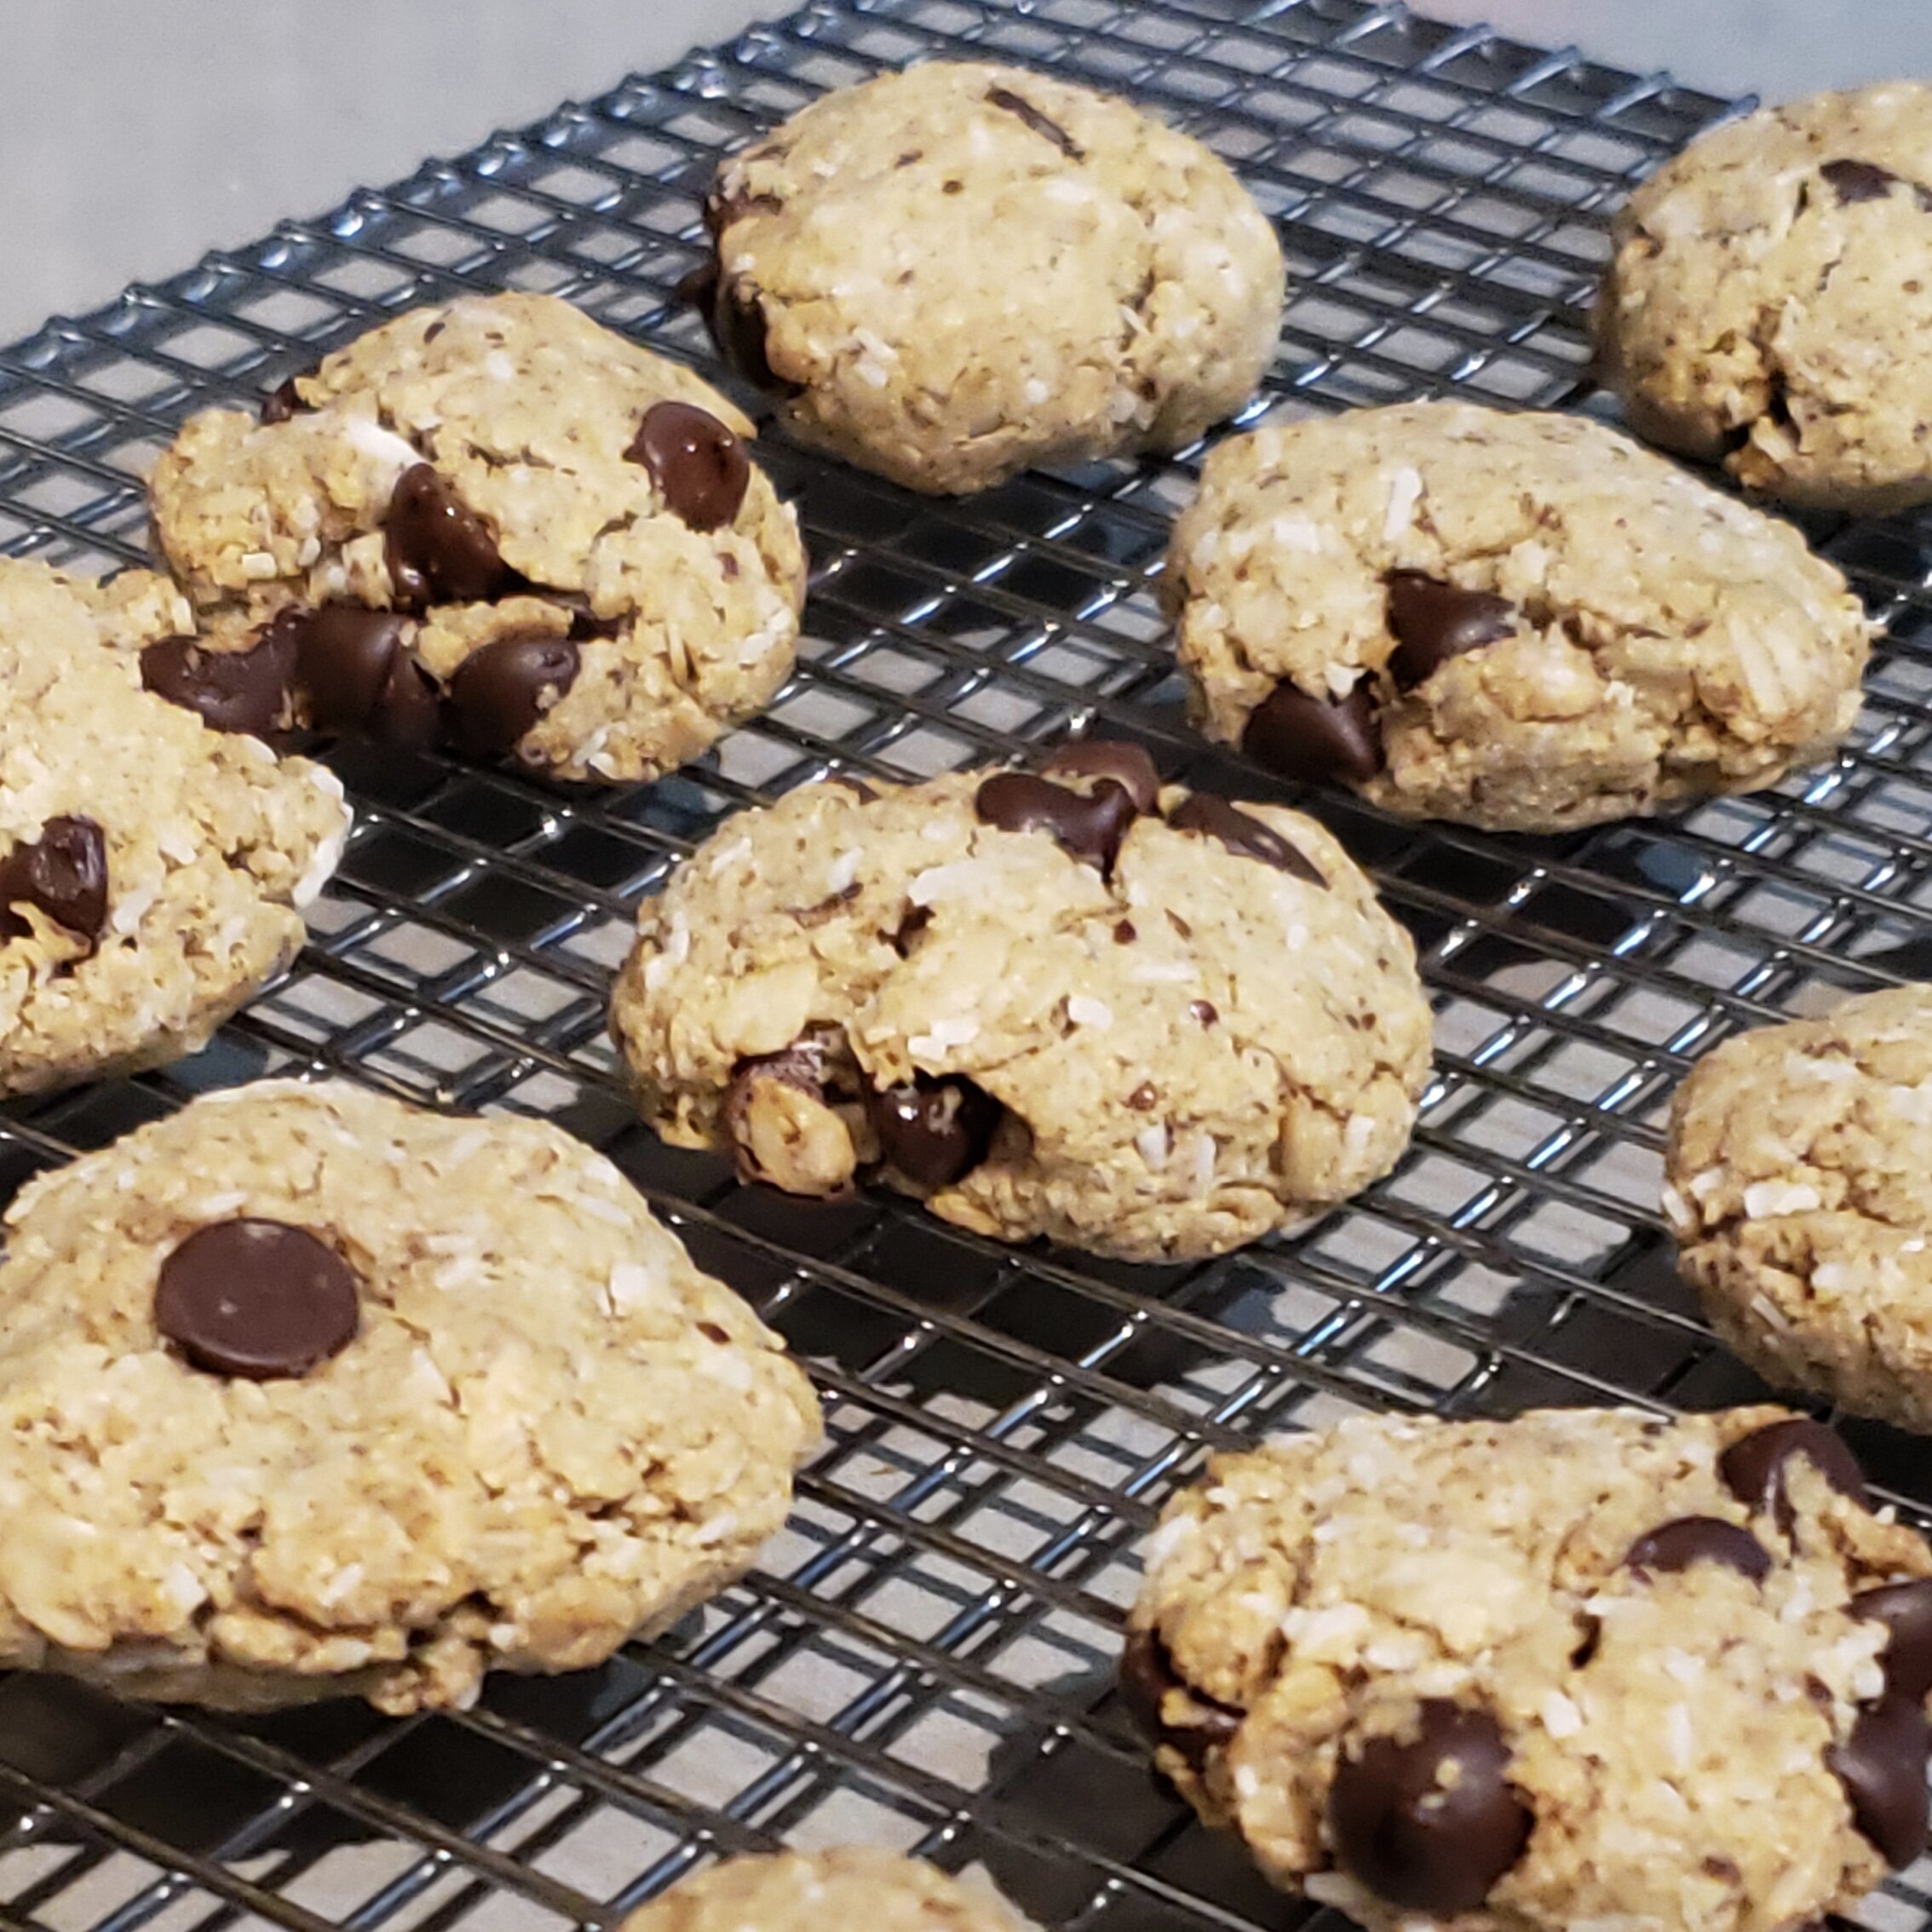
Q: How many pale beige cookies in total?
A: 10